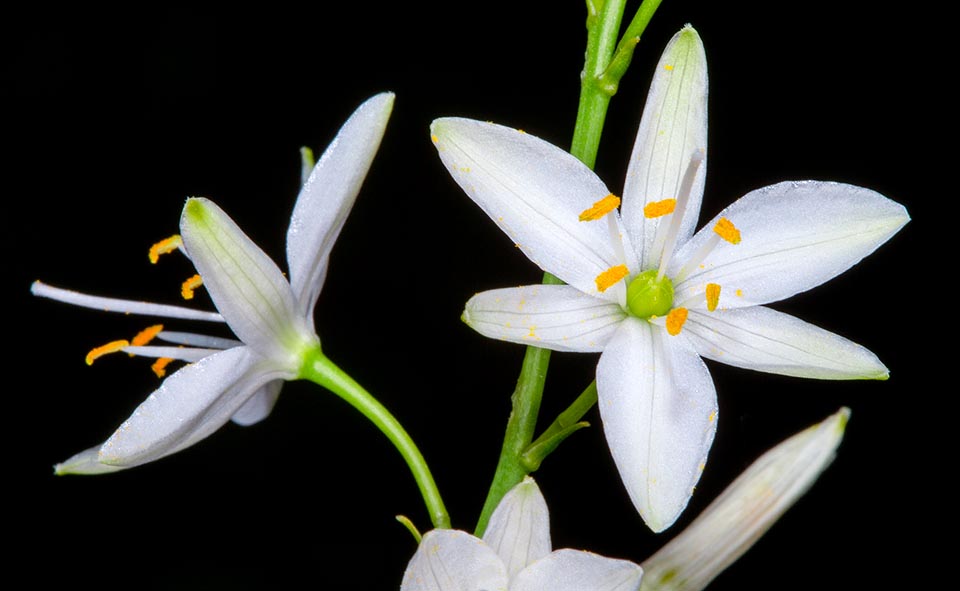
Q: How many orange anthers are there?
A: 11